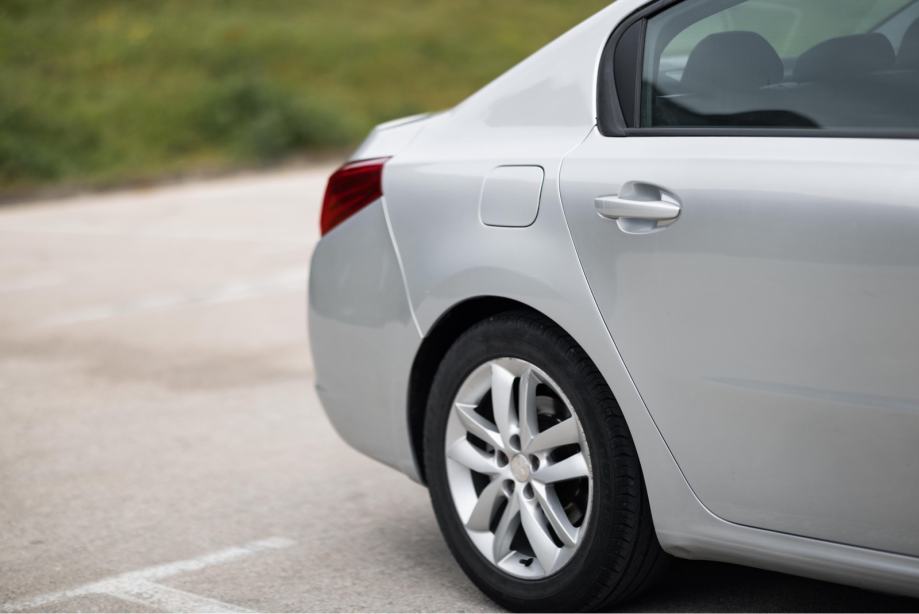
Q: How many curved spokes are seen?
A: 10